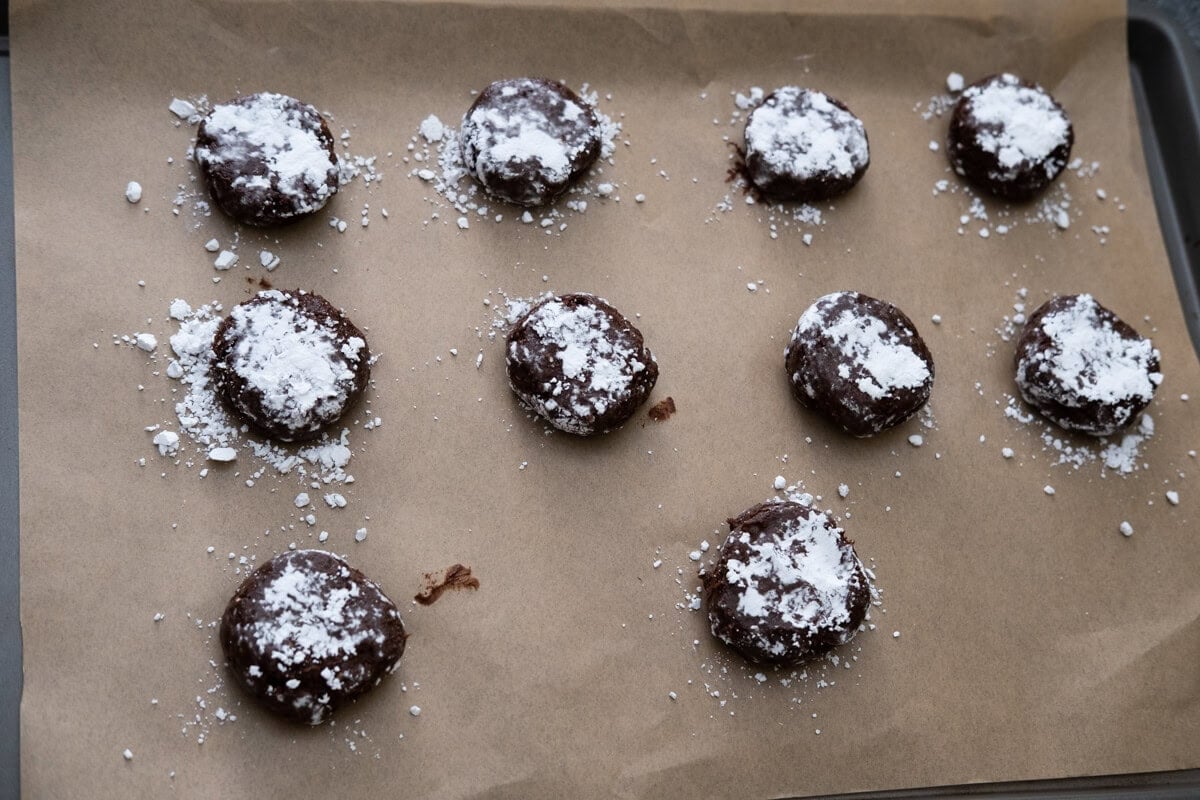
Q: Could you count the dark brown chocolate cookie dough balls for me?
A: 10